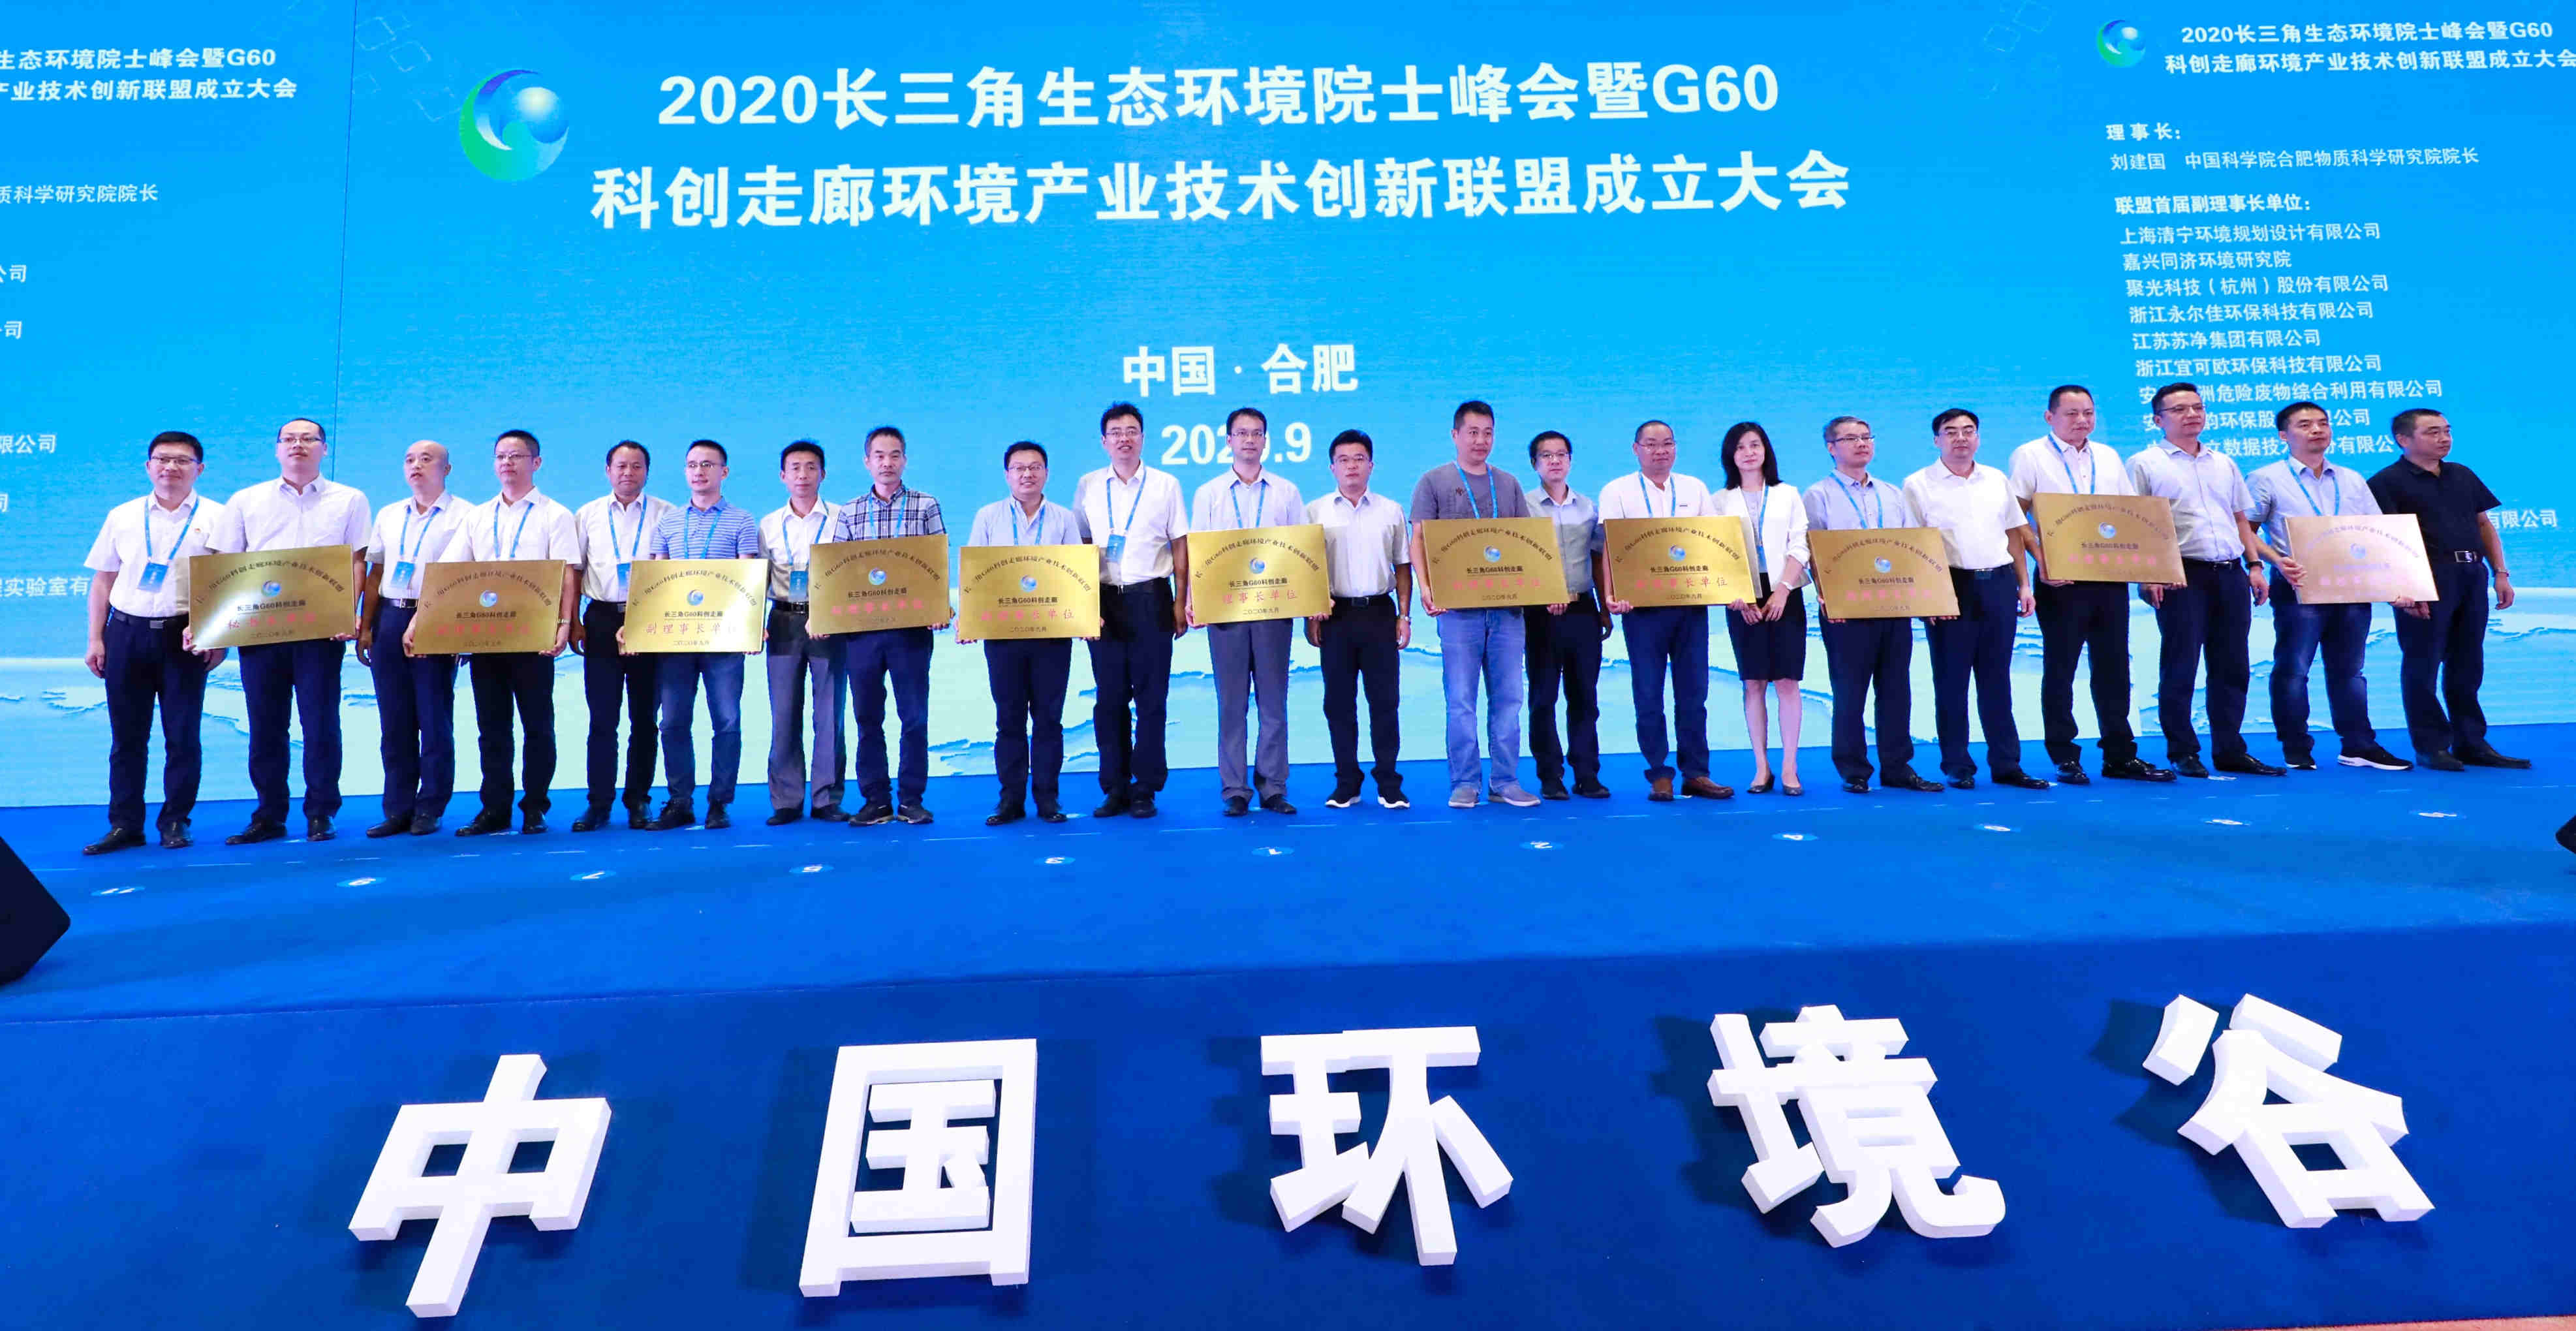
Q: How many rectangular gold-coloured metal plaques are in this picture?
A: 11